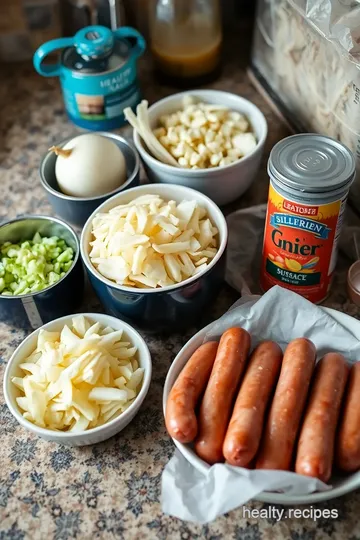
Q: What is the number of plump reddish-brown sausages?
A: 6